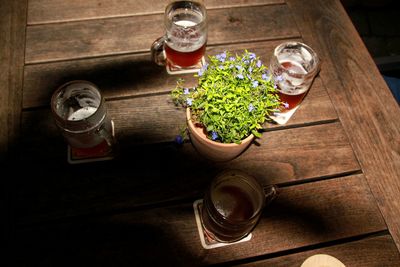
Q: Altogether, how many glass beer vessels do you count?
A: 4